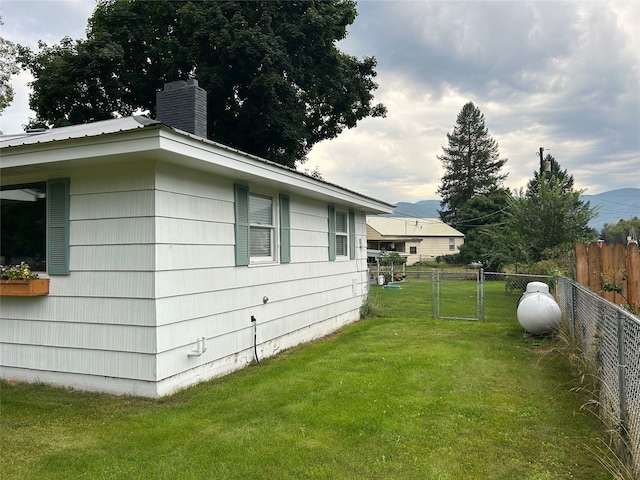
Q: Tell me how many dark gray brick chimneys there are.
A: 1